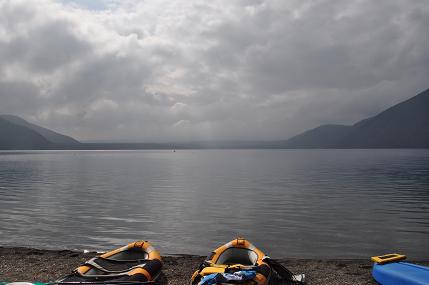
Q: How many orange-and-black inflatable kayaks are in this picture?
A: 2